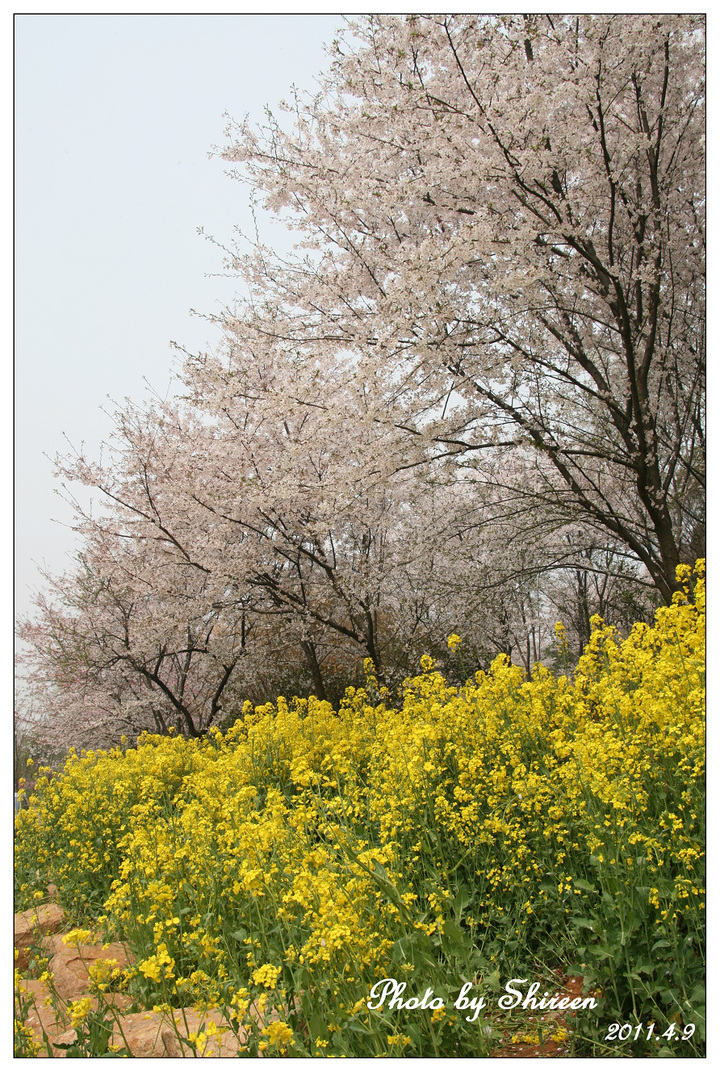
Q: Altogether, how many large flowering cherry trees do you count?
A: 3